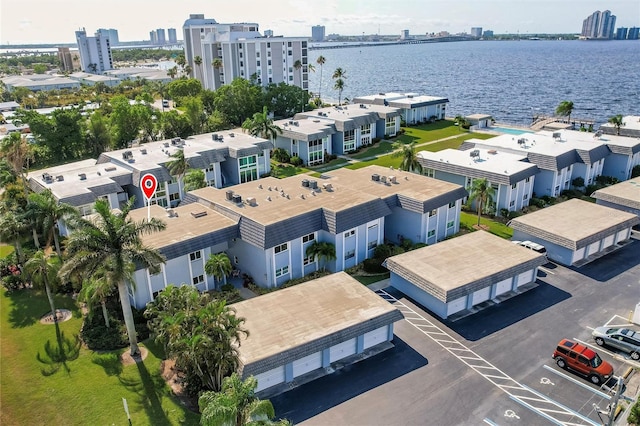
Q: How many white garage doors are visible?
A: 12